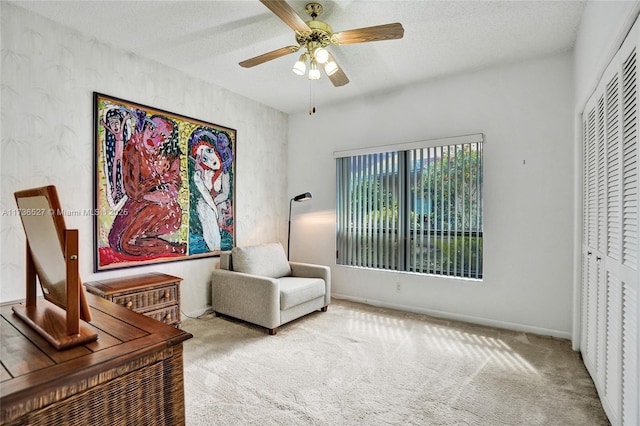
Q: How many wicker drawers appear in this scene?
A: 2